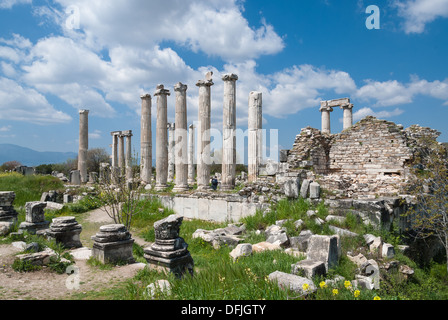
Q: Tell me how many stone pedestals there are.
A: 5